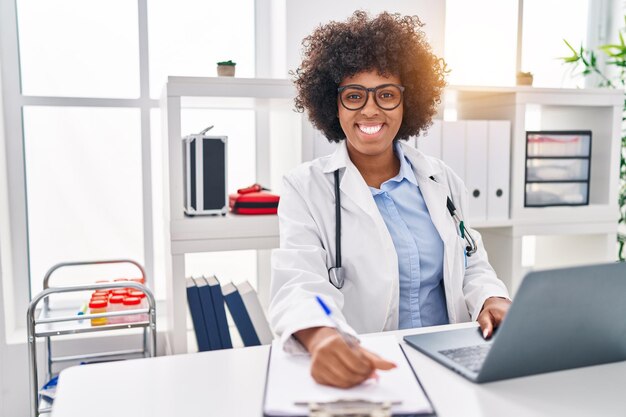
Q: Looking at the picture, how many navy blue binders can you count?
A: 4